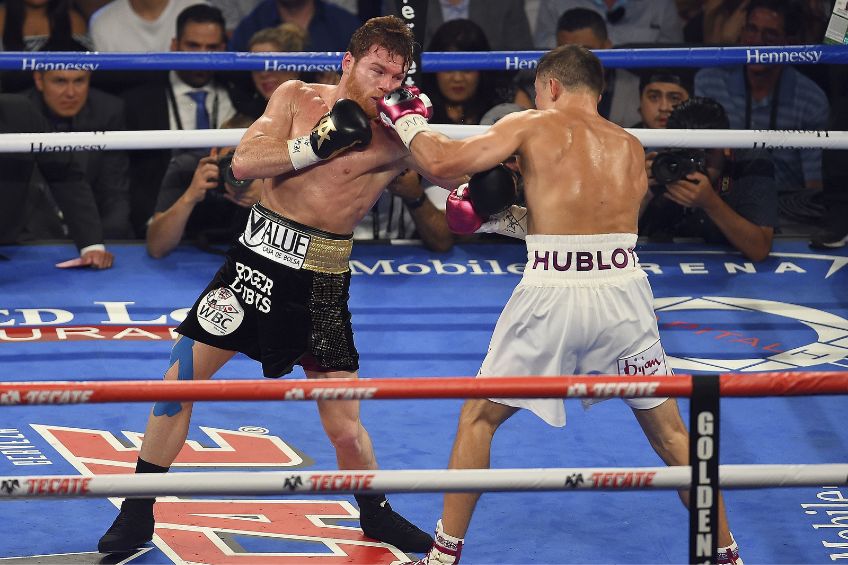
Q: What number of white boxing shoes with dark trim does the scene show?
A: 2